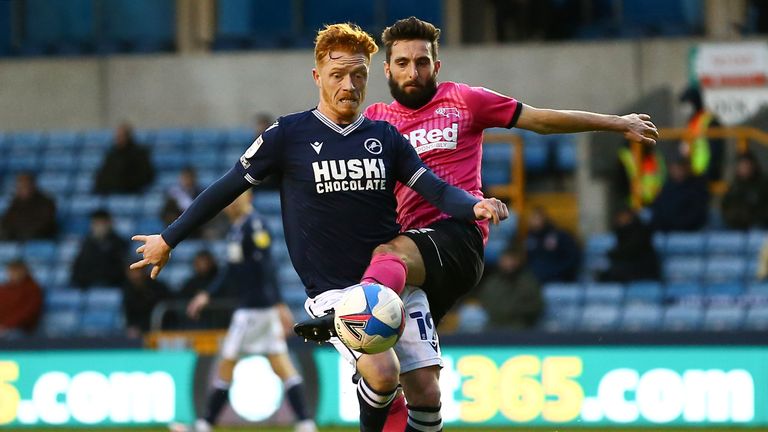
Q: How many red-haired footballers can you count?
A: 1